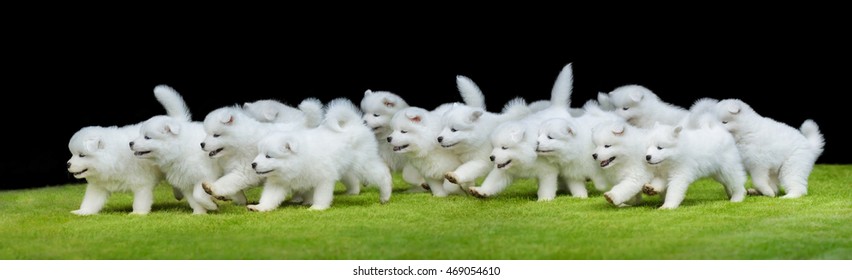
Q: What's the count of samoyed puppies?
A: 14